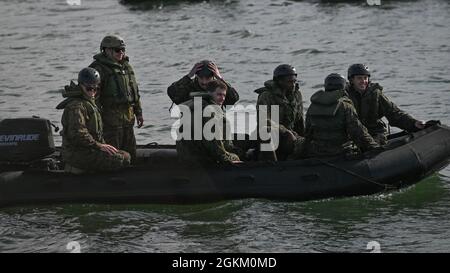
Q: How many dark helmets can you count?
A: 5